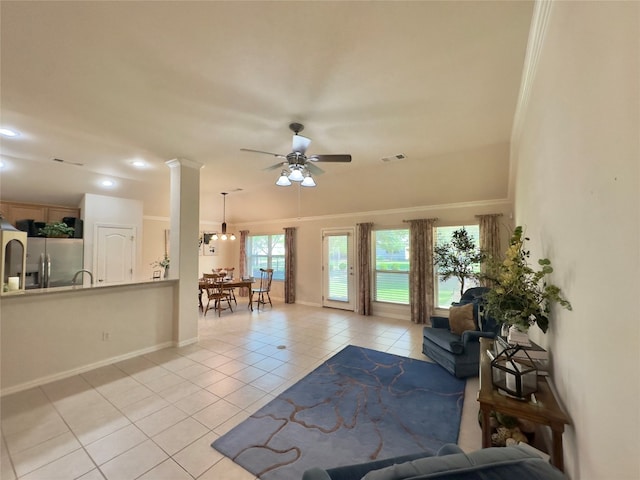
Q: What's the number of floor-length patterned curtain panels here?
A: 5